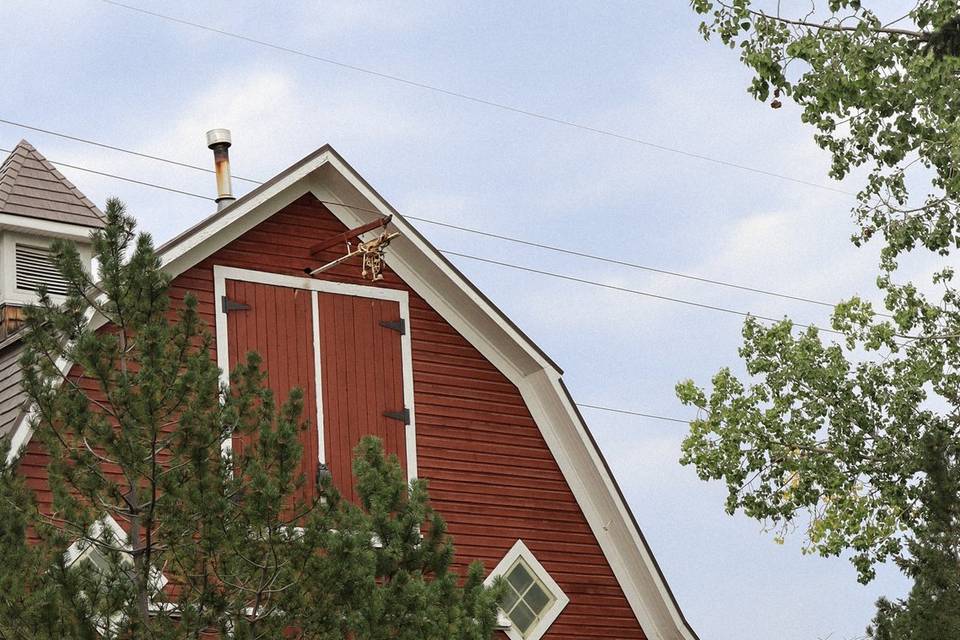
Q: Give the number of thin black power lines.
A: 4